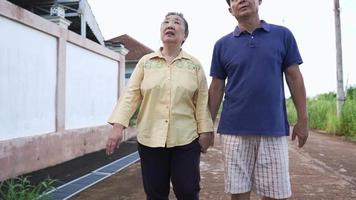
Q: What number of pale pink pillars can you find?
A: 2